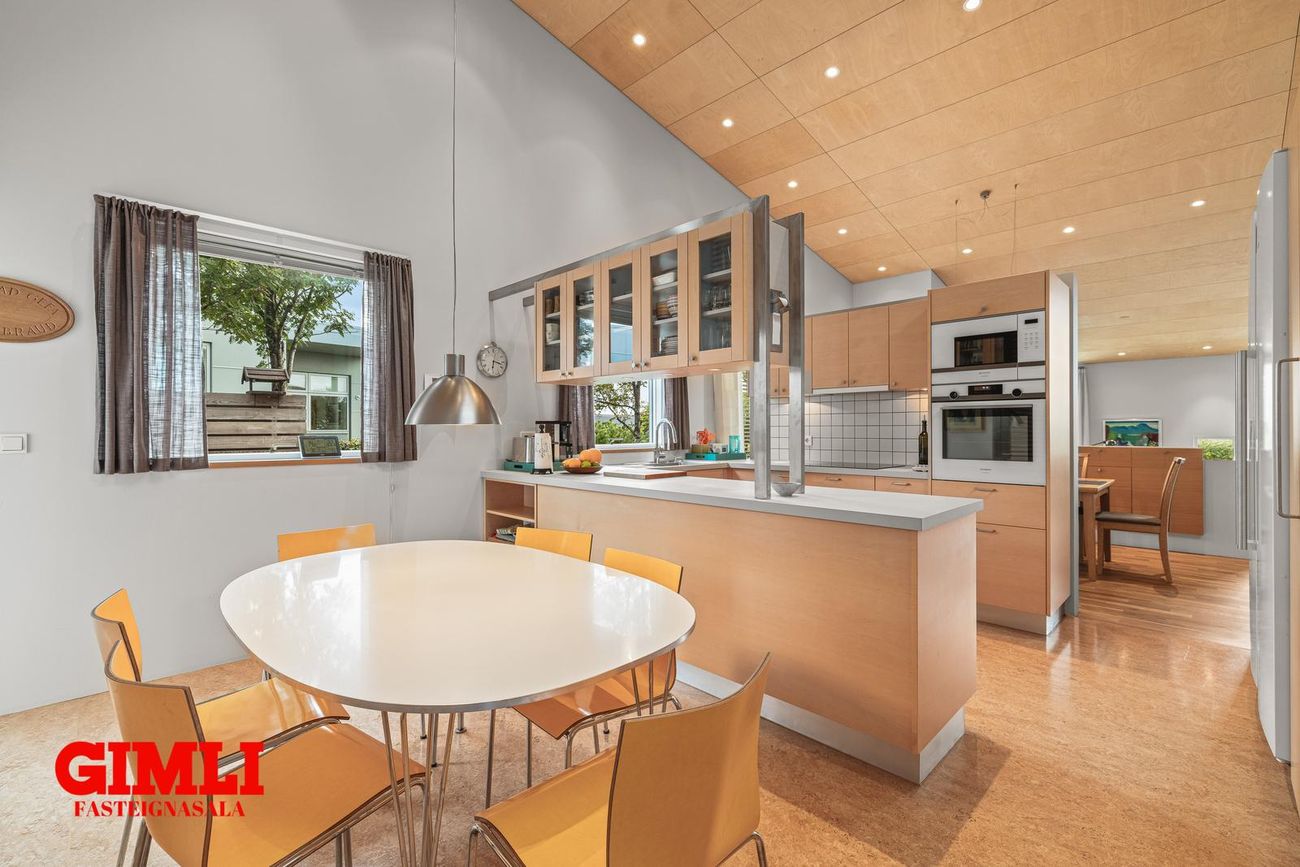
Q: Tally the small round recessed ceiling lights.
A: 12